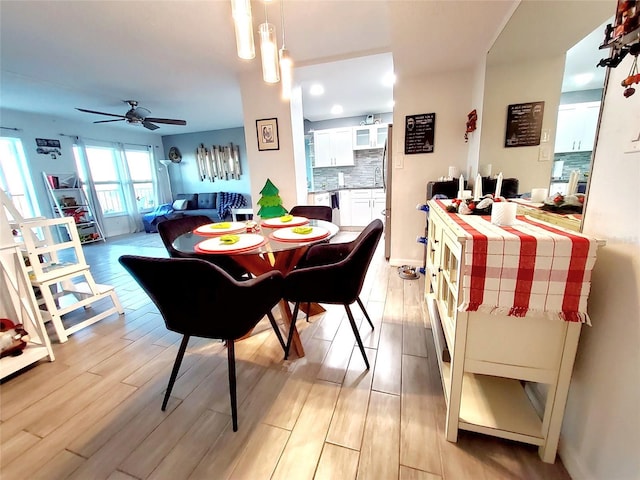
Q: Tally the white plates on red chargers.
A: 4